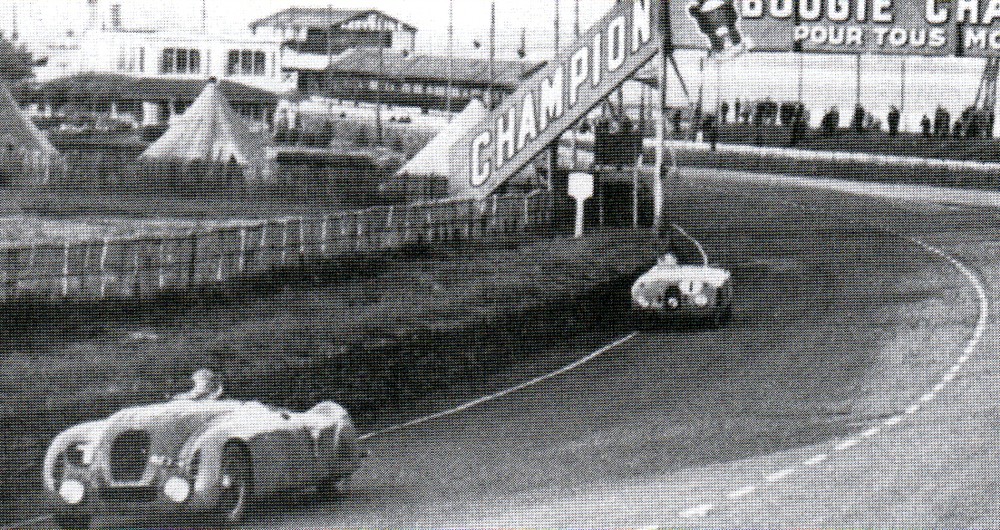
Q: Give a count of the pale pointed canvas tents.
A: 3